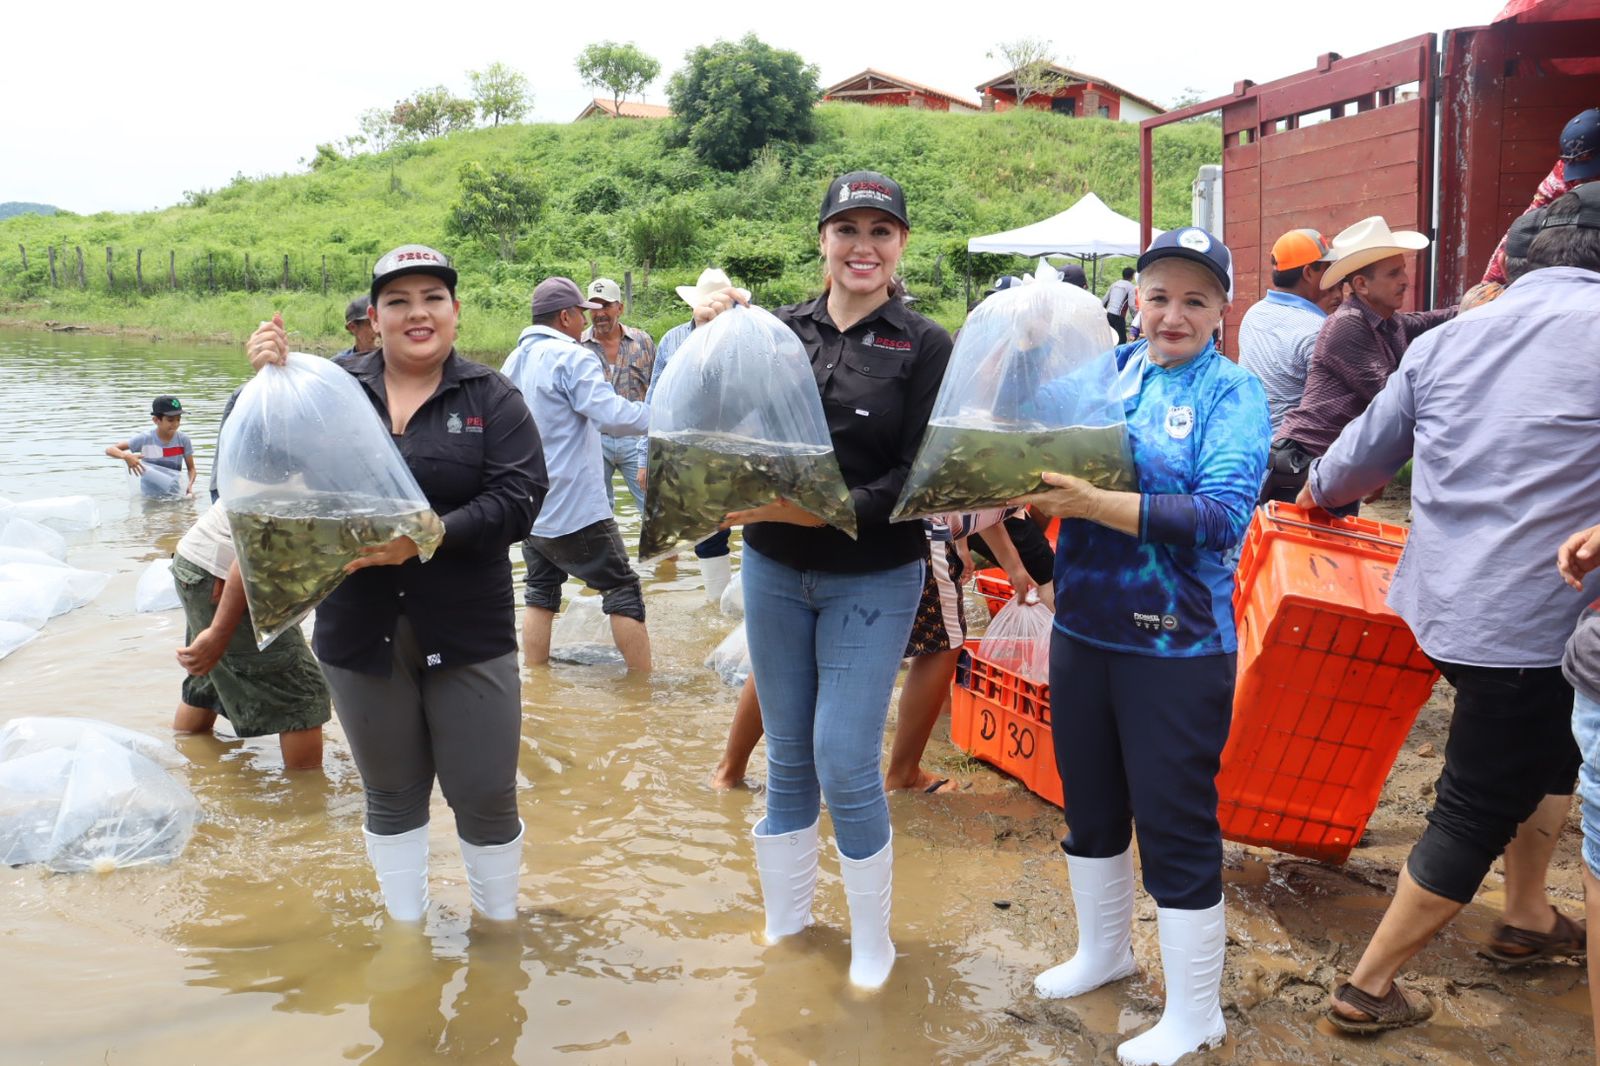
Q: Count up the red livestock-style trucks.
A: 1